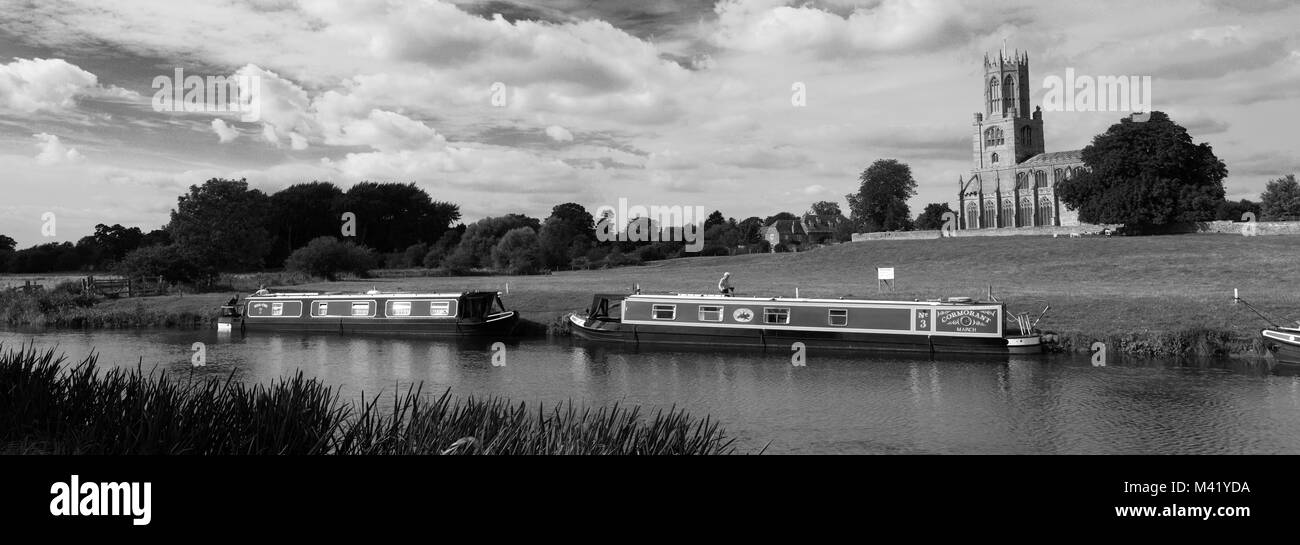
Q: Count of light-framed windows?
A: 9